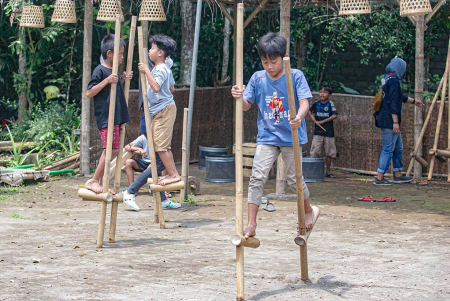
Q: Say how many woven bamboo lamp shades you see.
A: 6